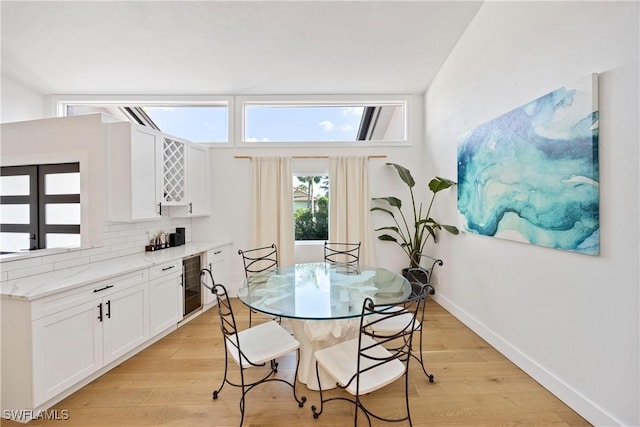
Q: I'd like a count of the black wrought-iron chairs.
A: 5